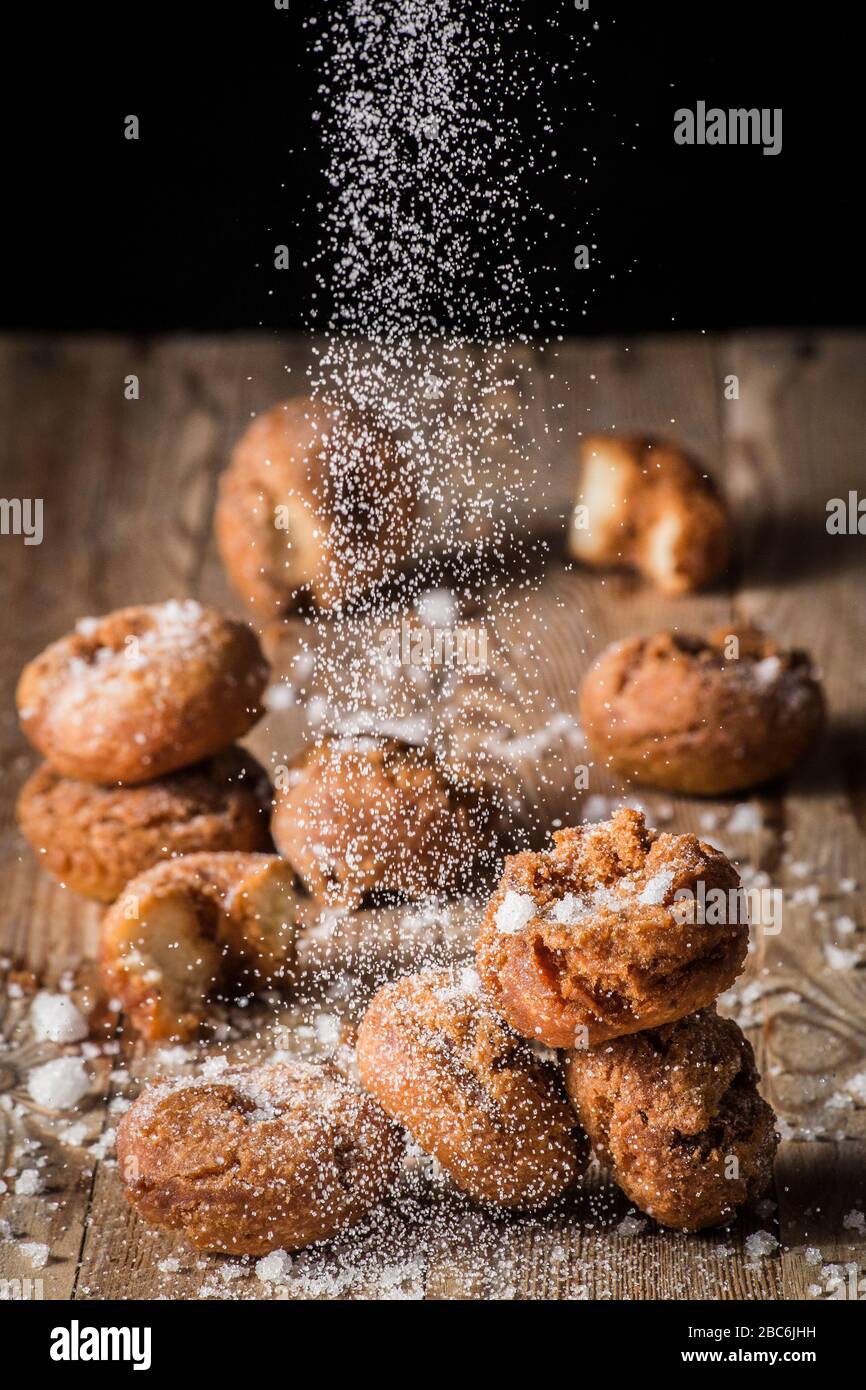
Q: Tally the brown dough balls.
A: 11